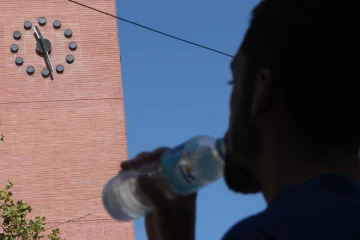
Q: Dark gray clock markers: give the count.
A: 12